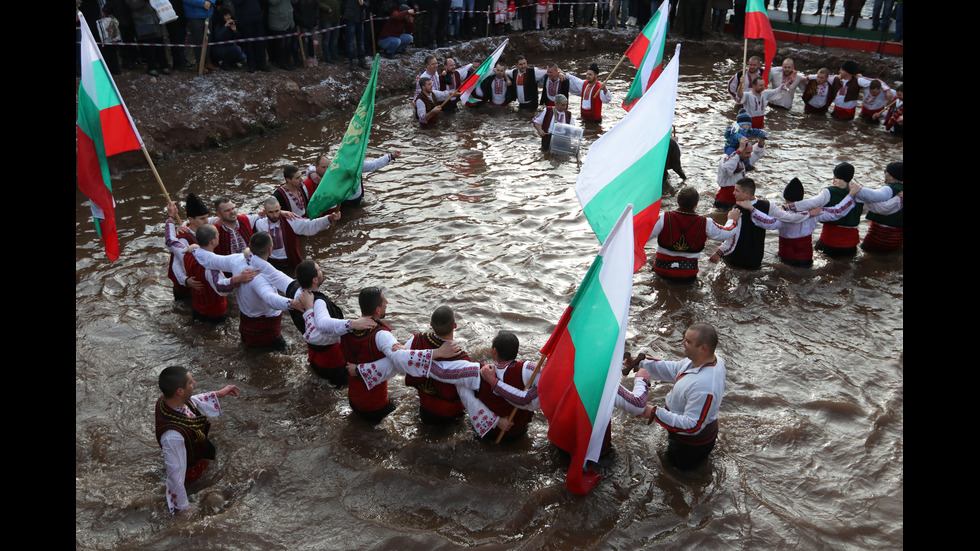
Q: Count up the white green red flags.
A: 6